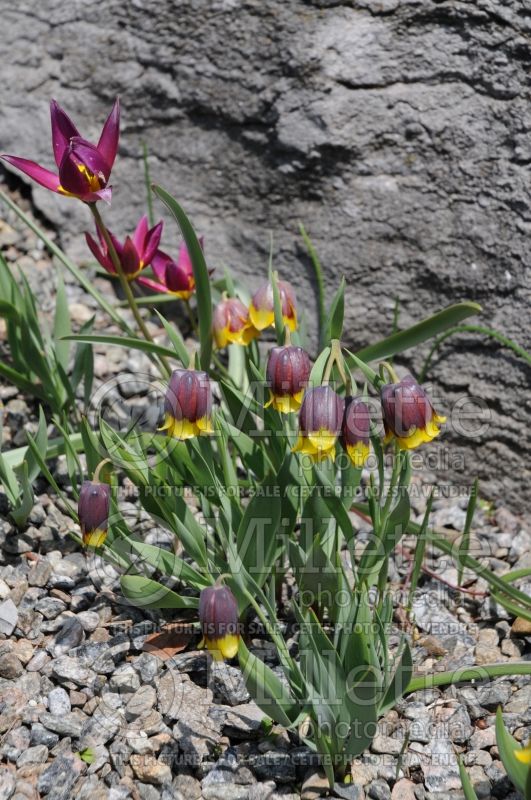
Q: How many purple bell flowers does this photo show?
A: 9